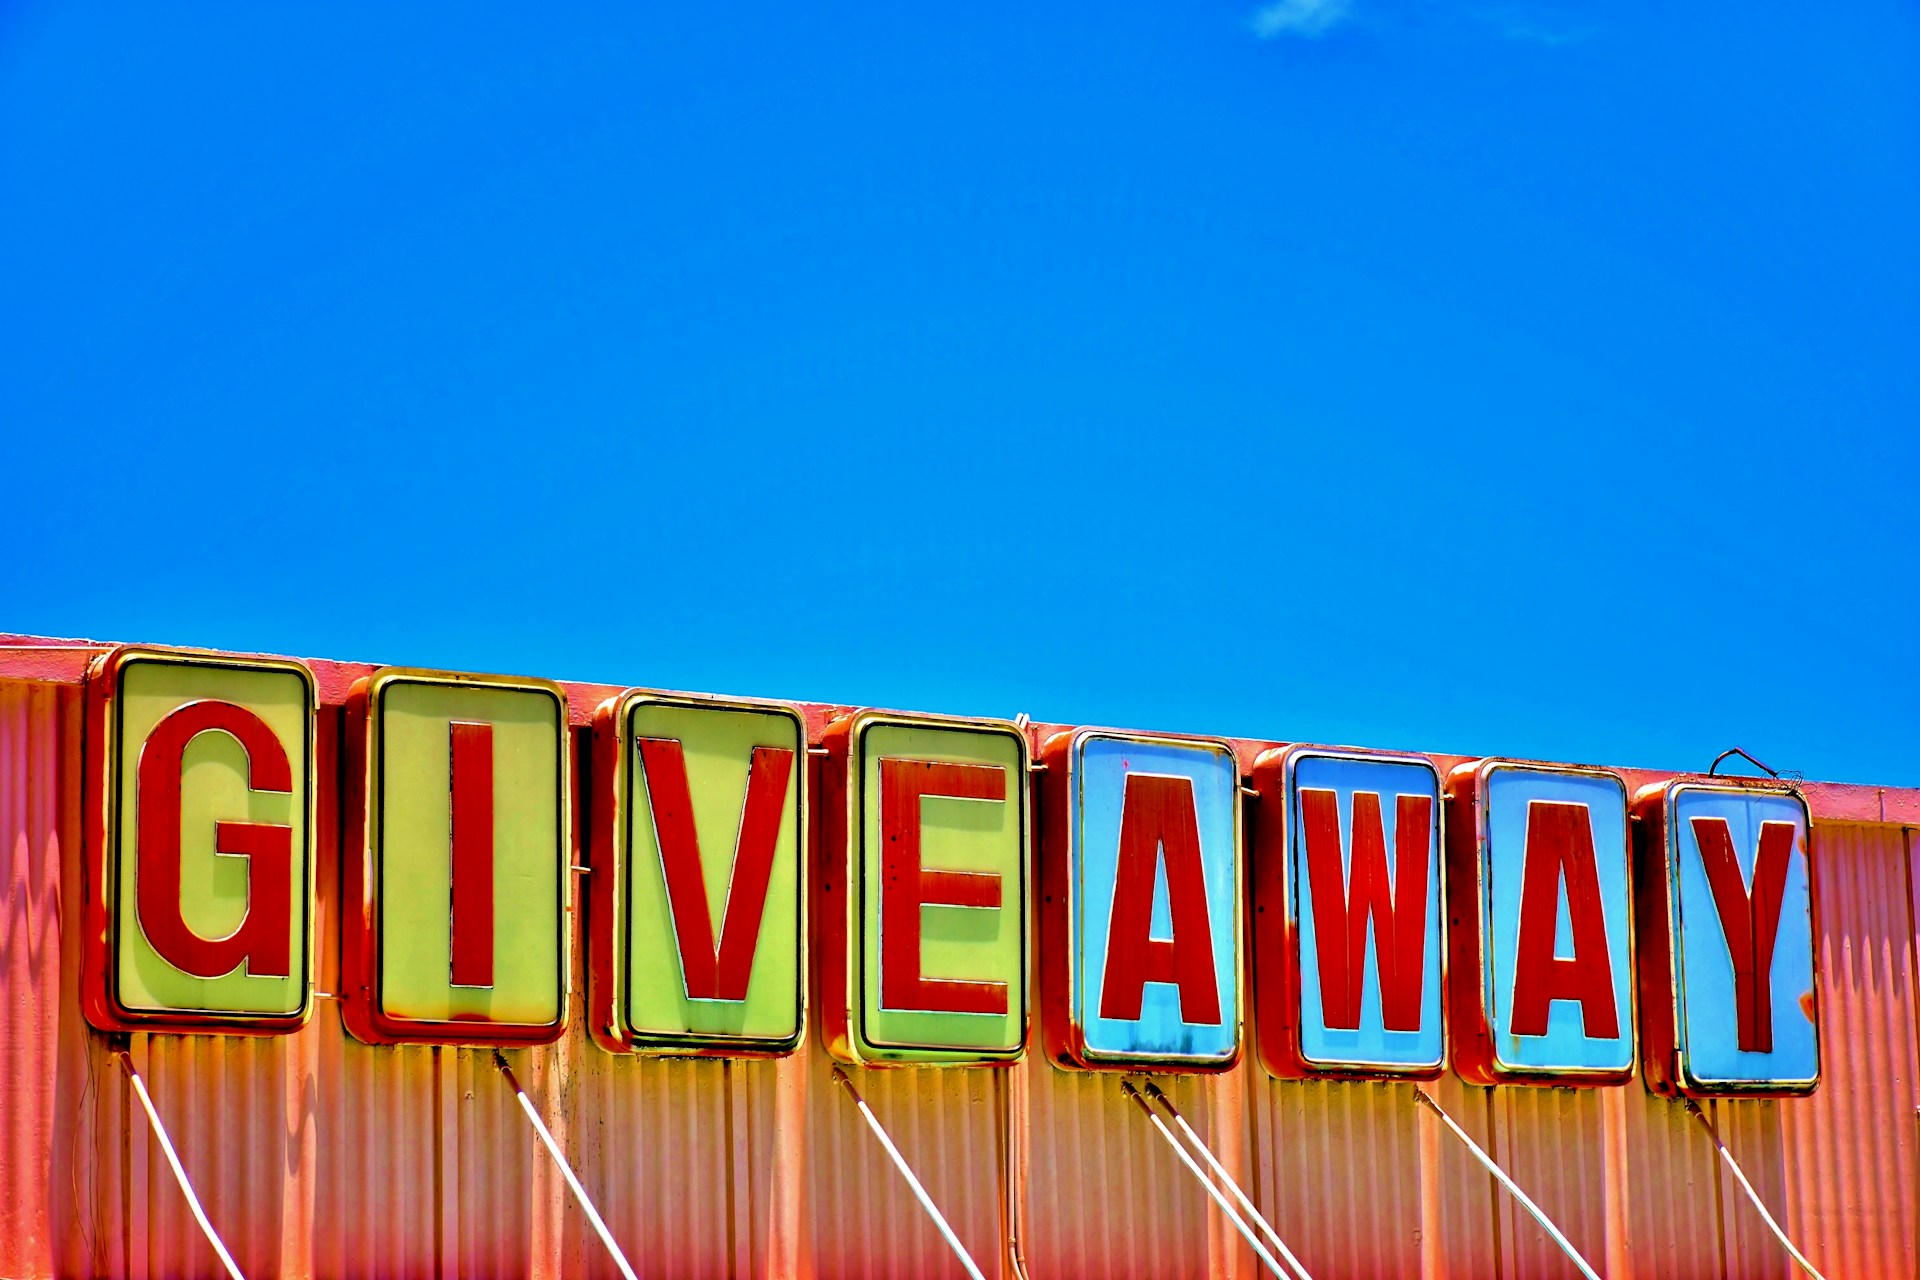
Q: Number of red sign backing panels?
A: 0